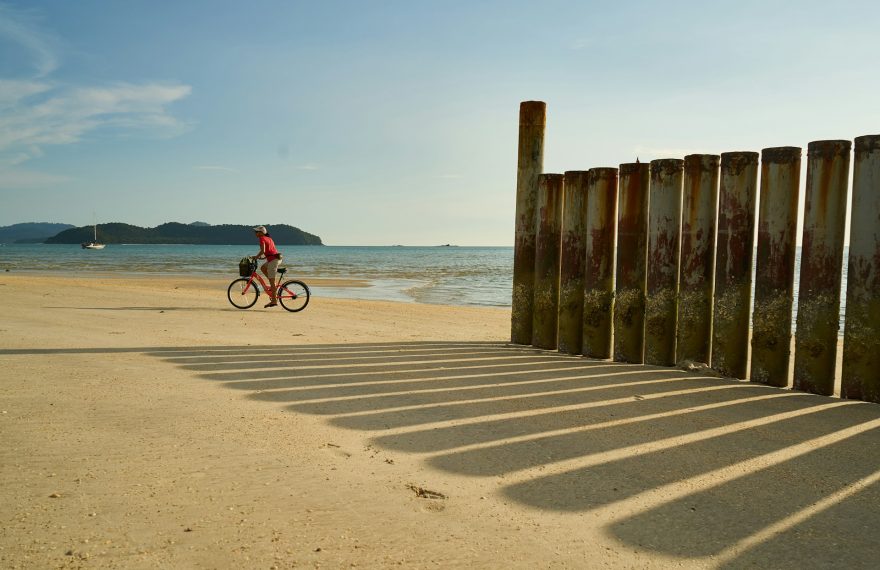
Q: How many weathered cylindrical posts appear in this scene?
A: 11